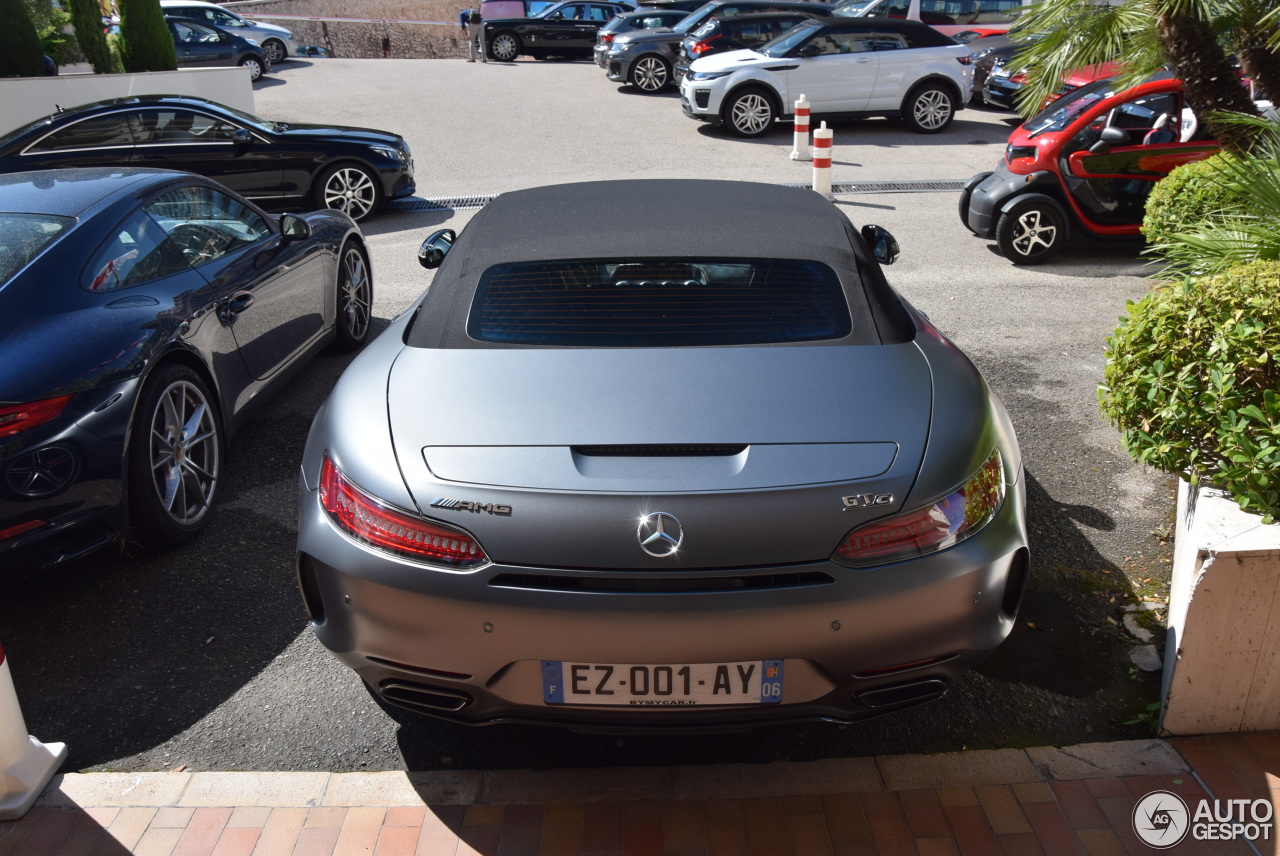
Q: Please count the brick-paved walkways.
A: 1